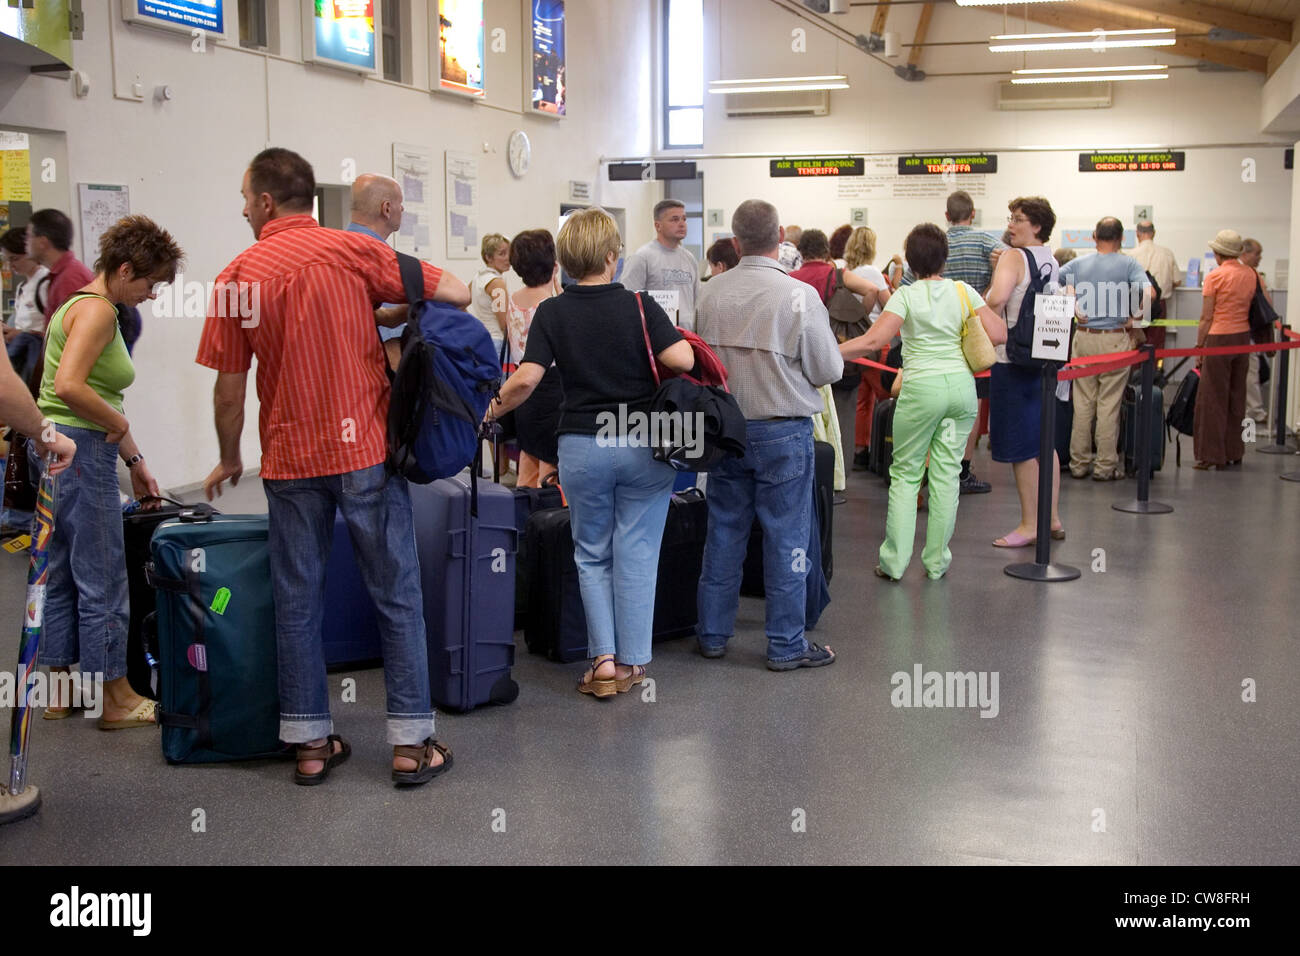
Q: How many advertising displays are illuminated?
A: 4